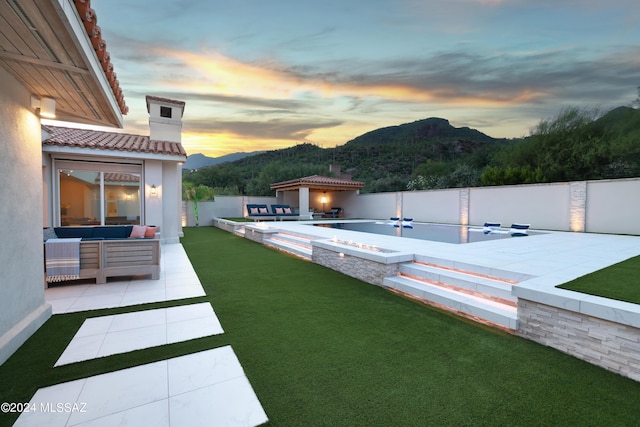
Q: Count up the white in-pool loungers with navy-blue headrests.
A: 4